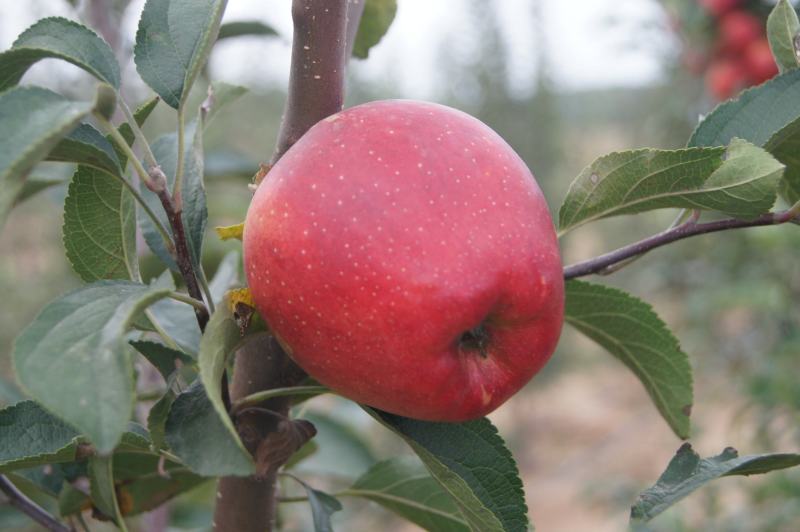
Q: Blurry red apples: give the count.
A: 4